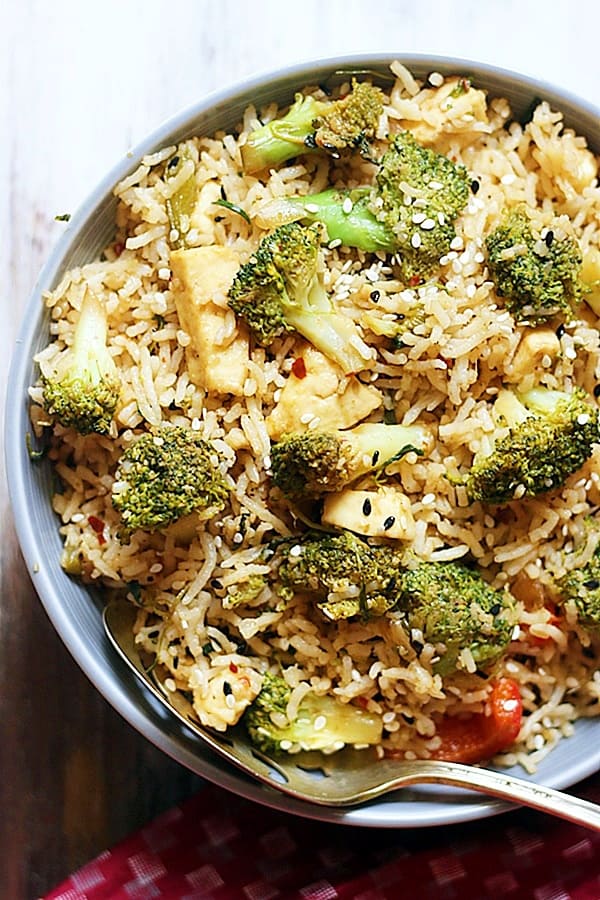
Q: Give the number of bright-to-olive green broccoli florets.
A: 12